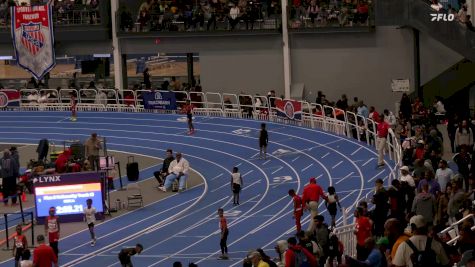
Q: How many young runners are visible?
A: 11